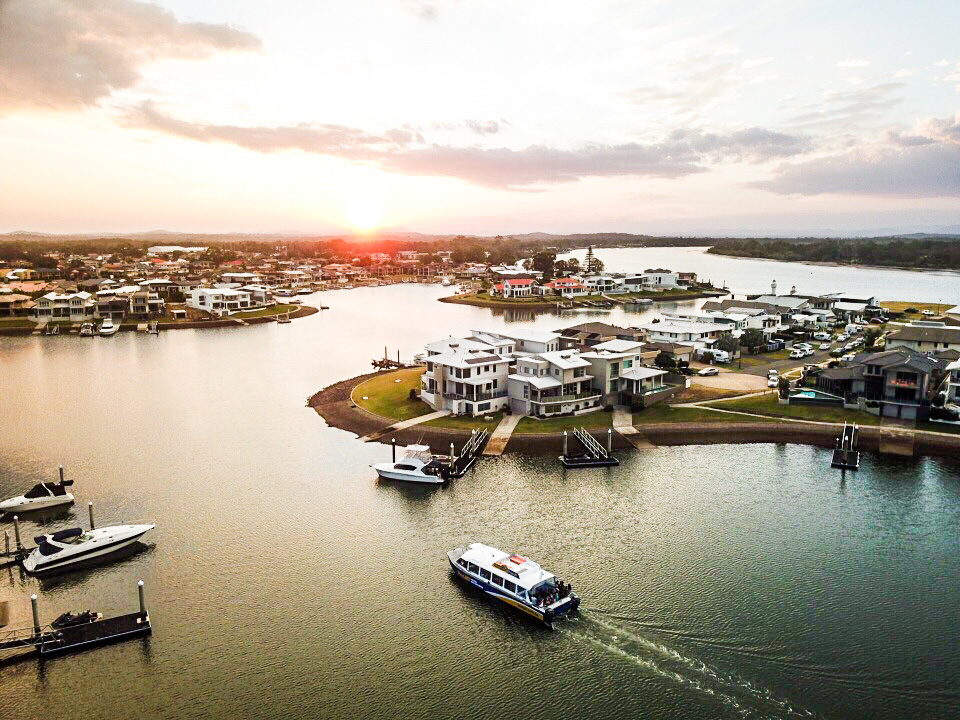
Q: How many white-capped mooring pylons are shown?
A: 12